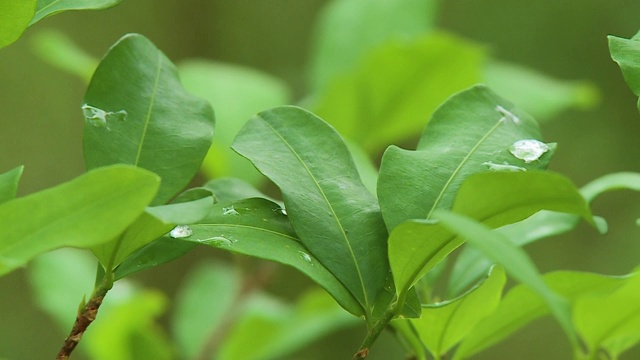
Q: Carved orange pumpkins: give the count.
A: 0